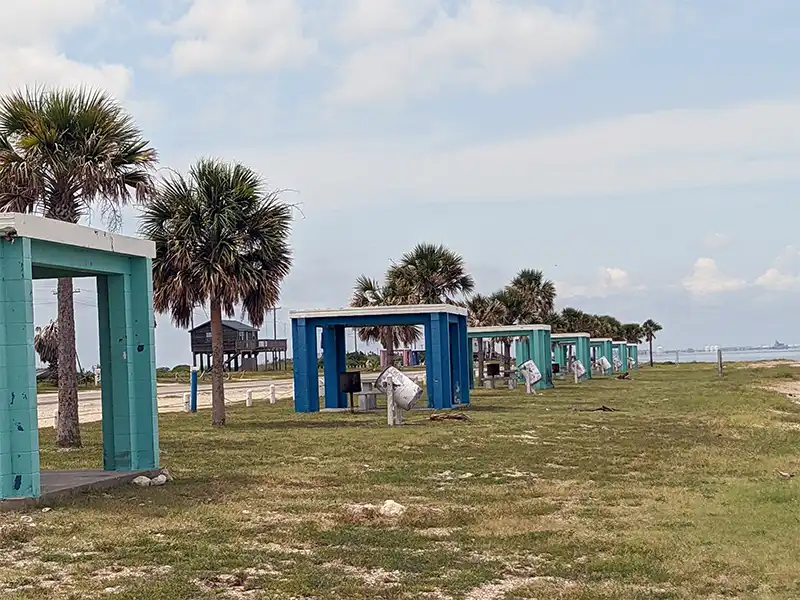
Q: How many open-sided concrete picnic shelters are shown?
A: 7